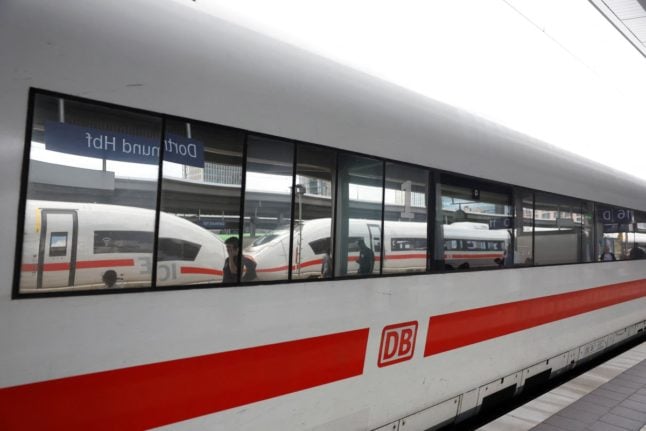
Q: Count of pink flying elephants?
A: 0